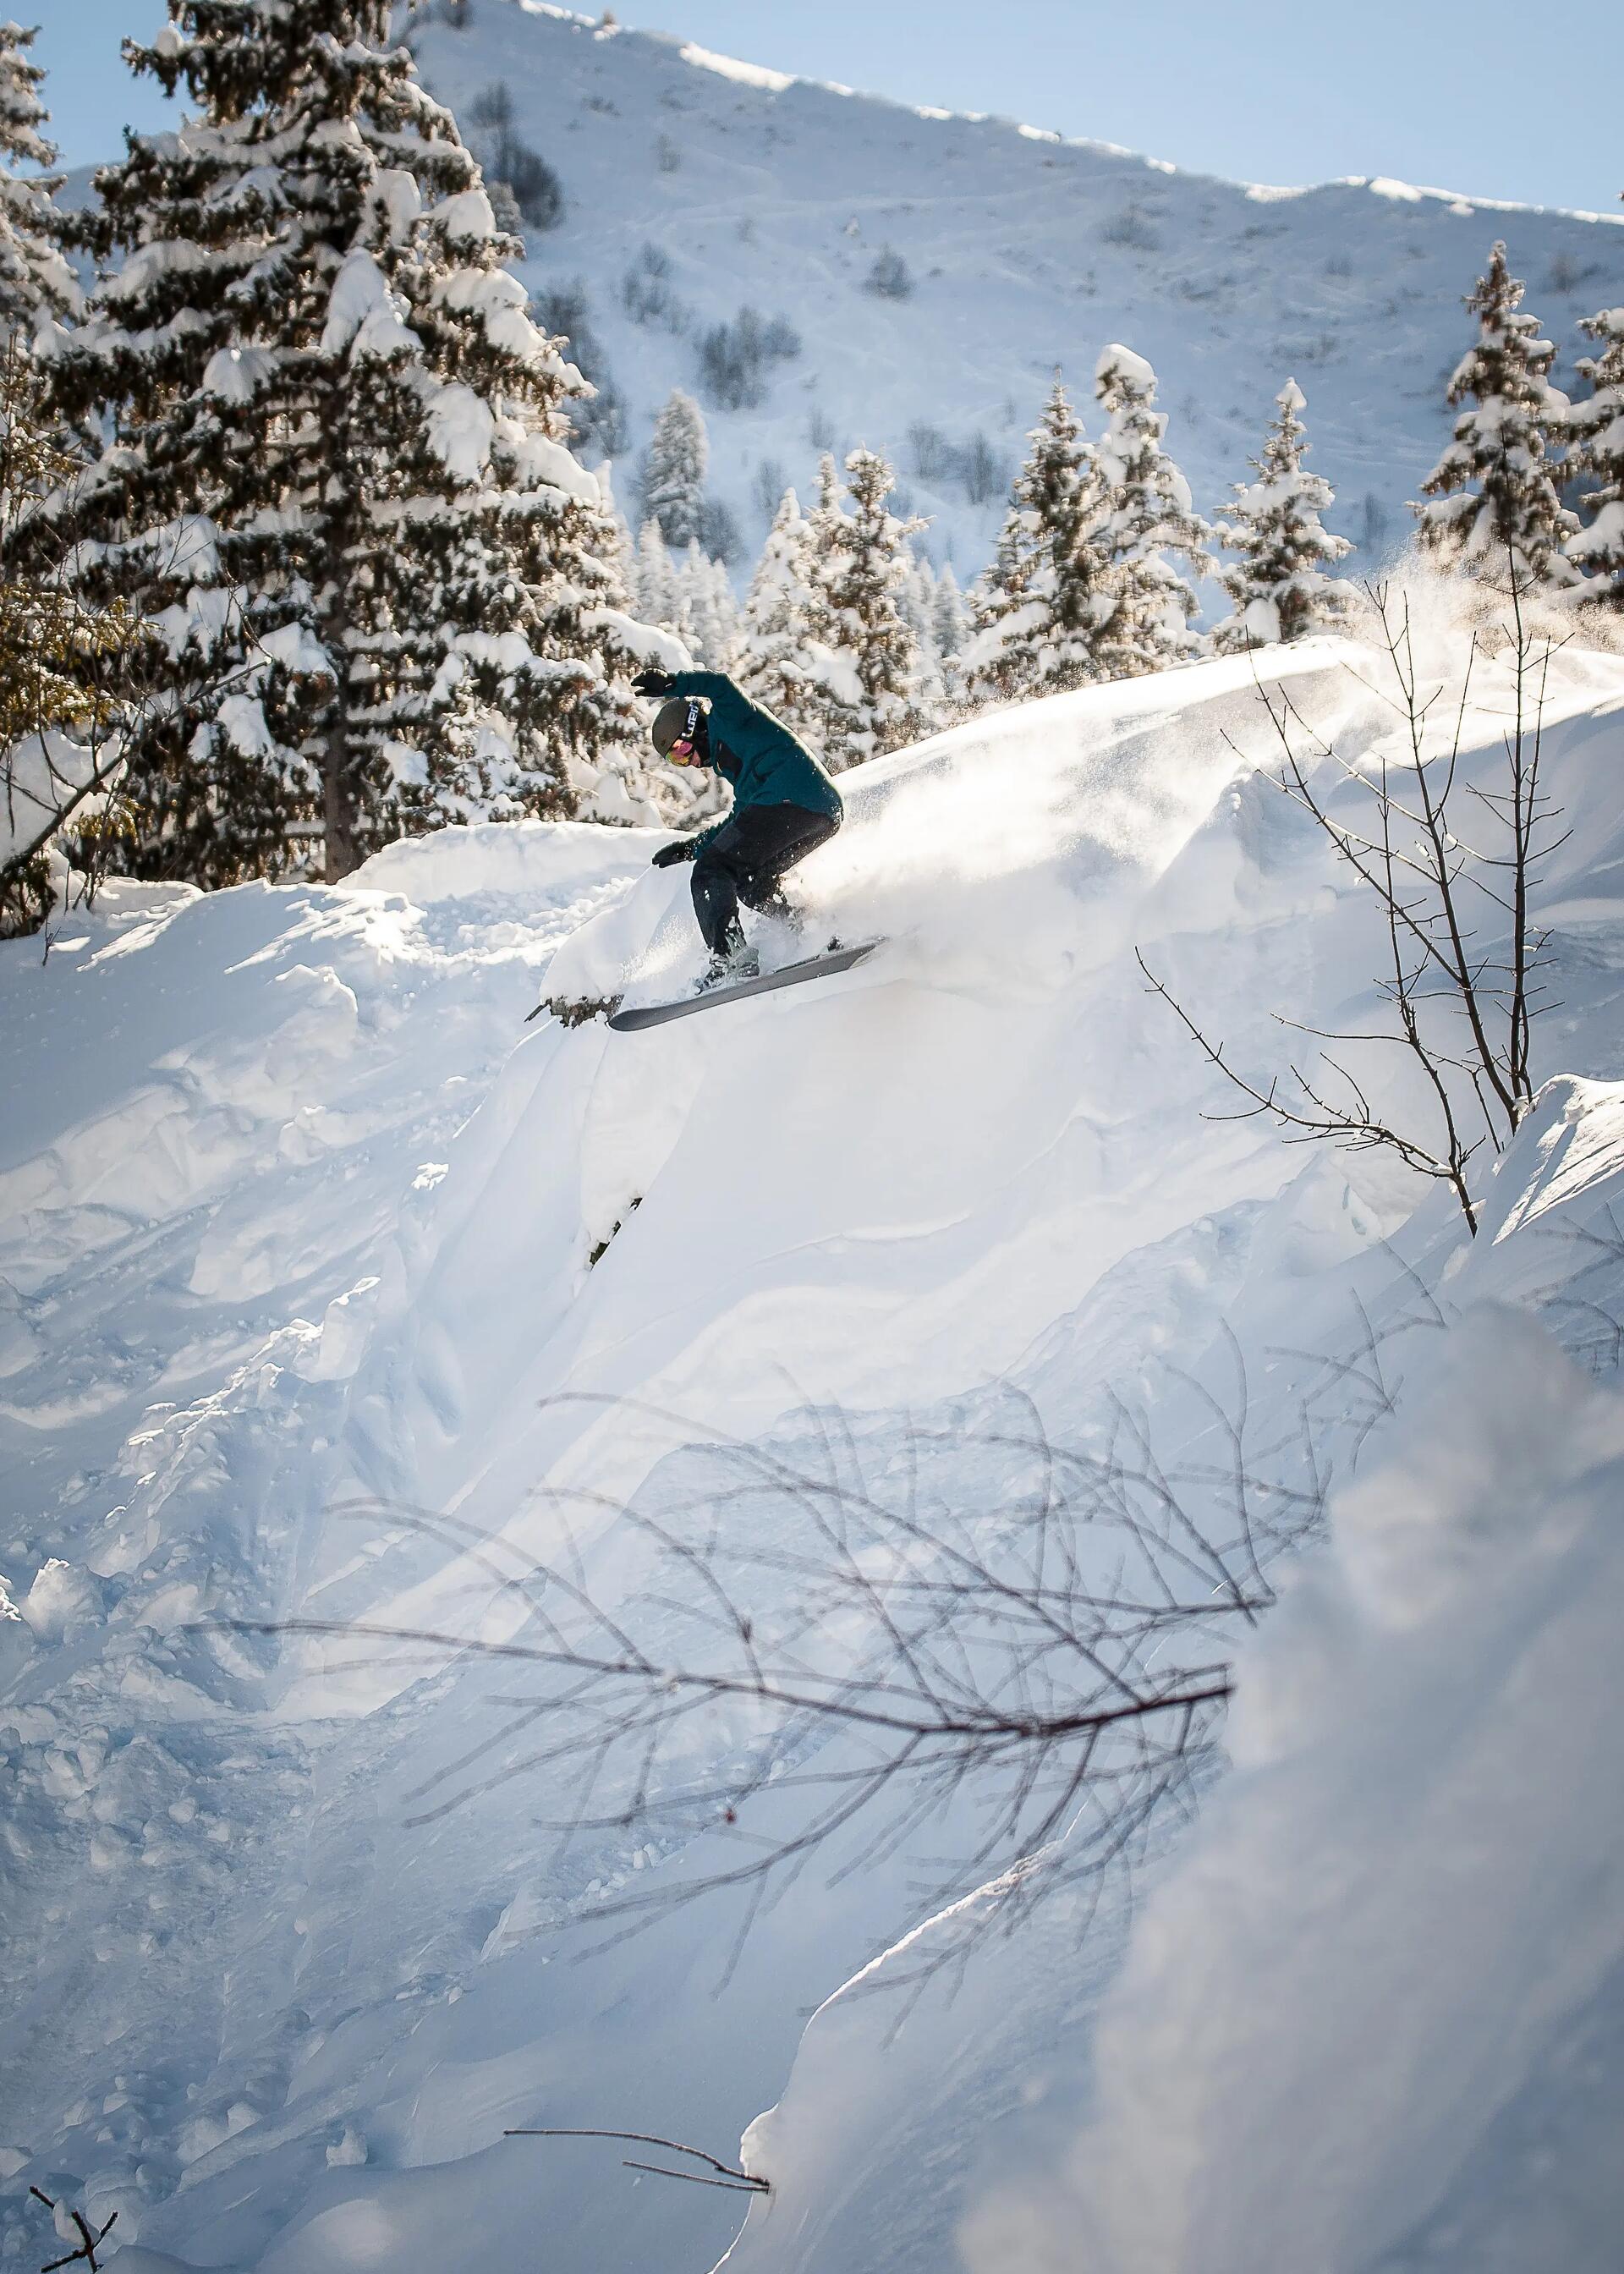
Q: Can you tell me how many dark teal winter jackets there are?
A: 1